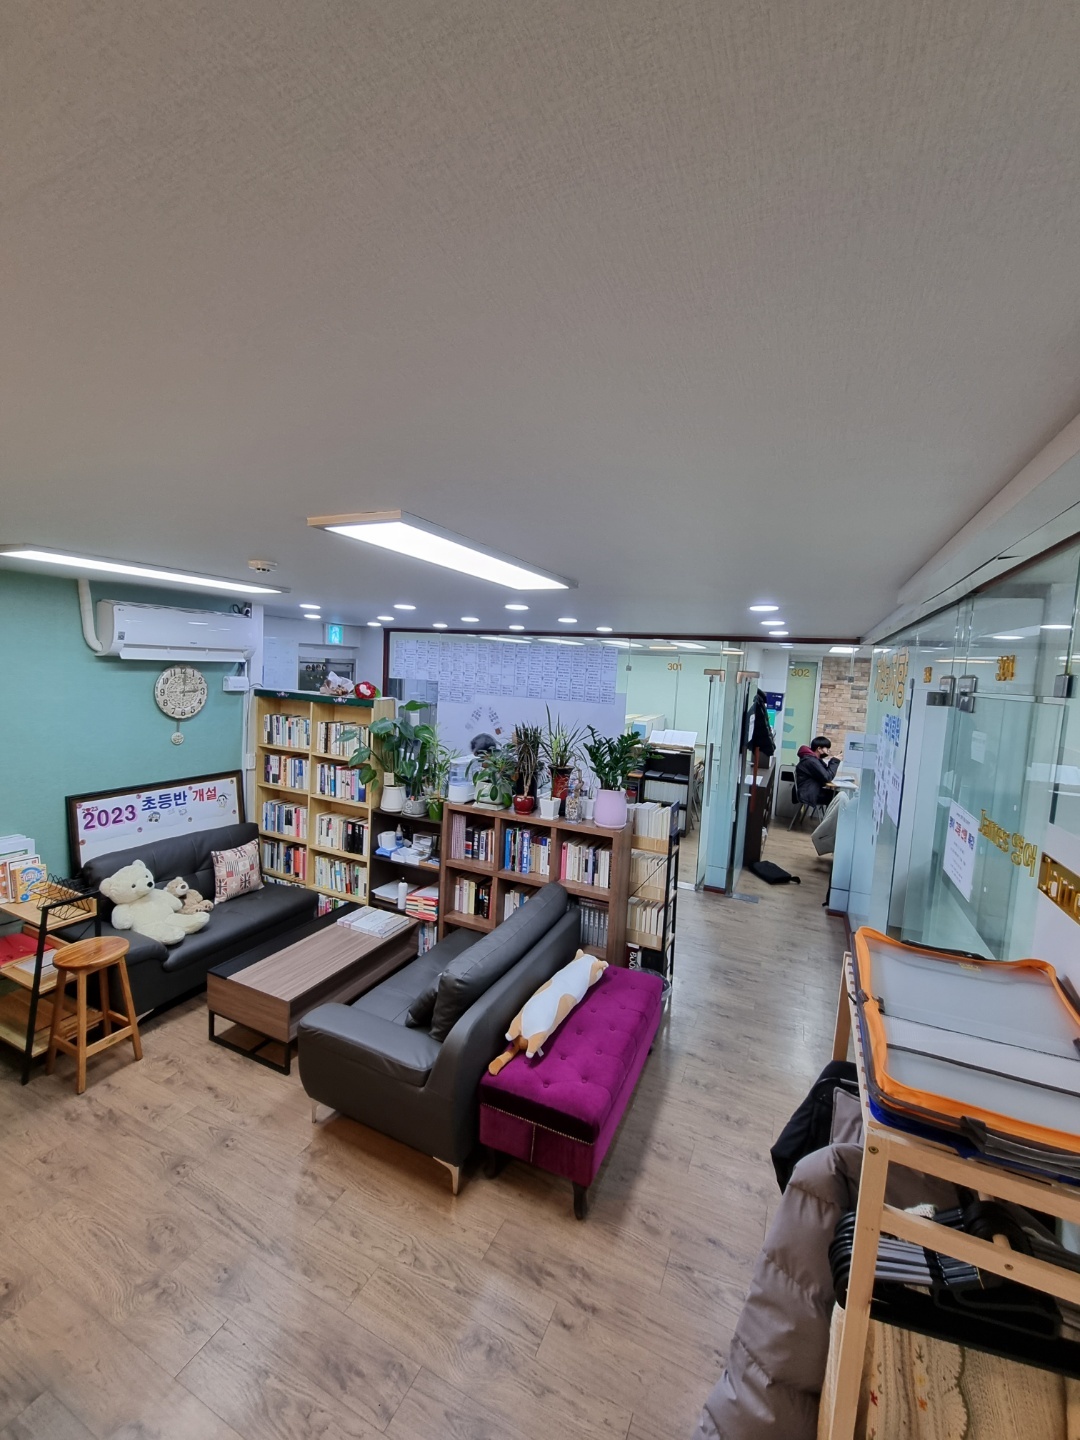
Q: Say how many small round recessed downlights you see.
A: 14